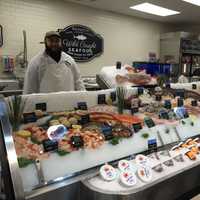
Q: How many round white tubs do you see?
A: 5